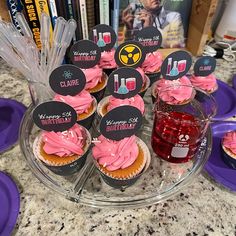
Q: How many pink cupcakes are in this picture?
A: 11